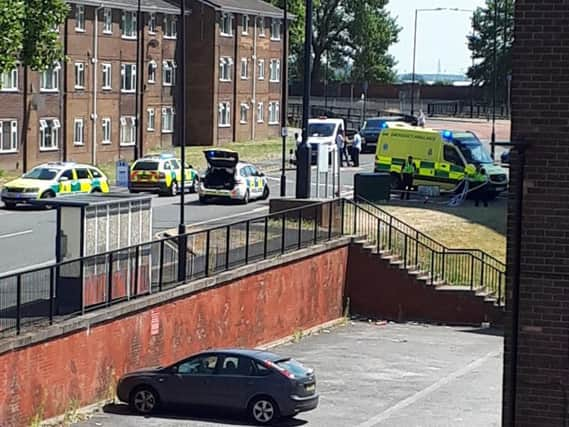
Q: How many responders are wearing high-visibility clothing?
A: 2